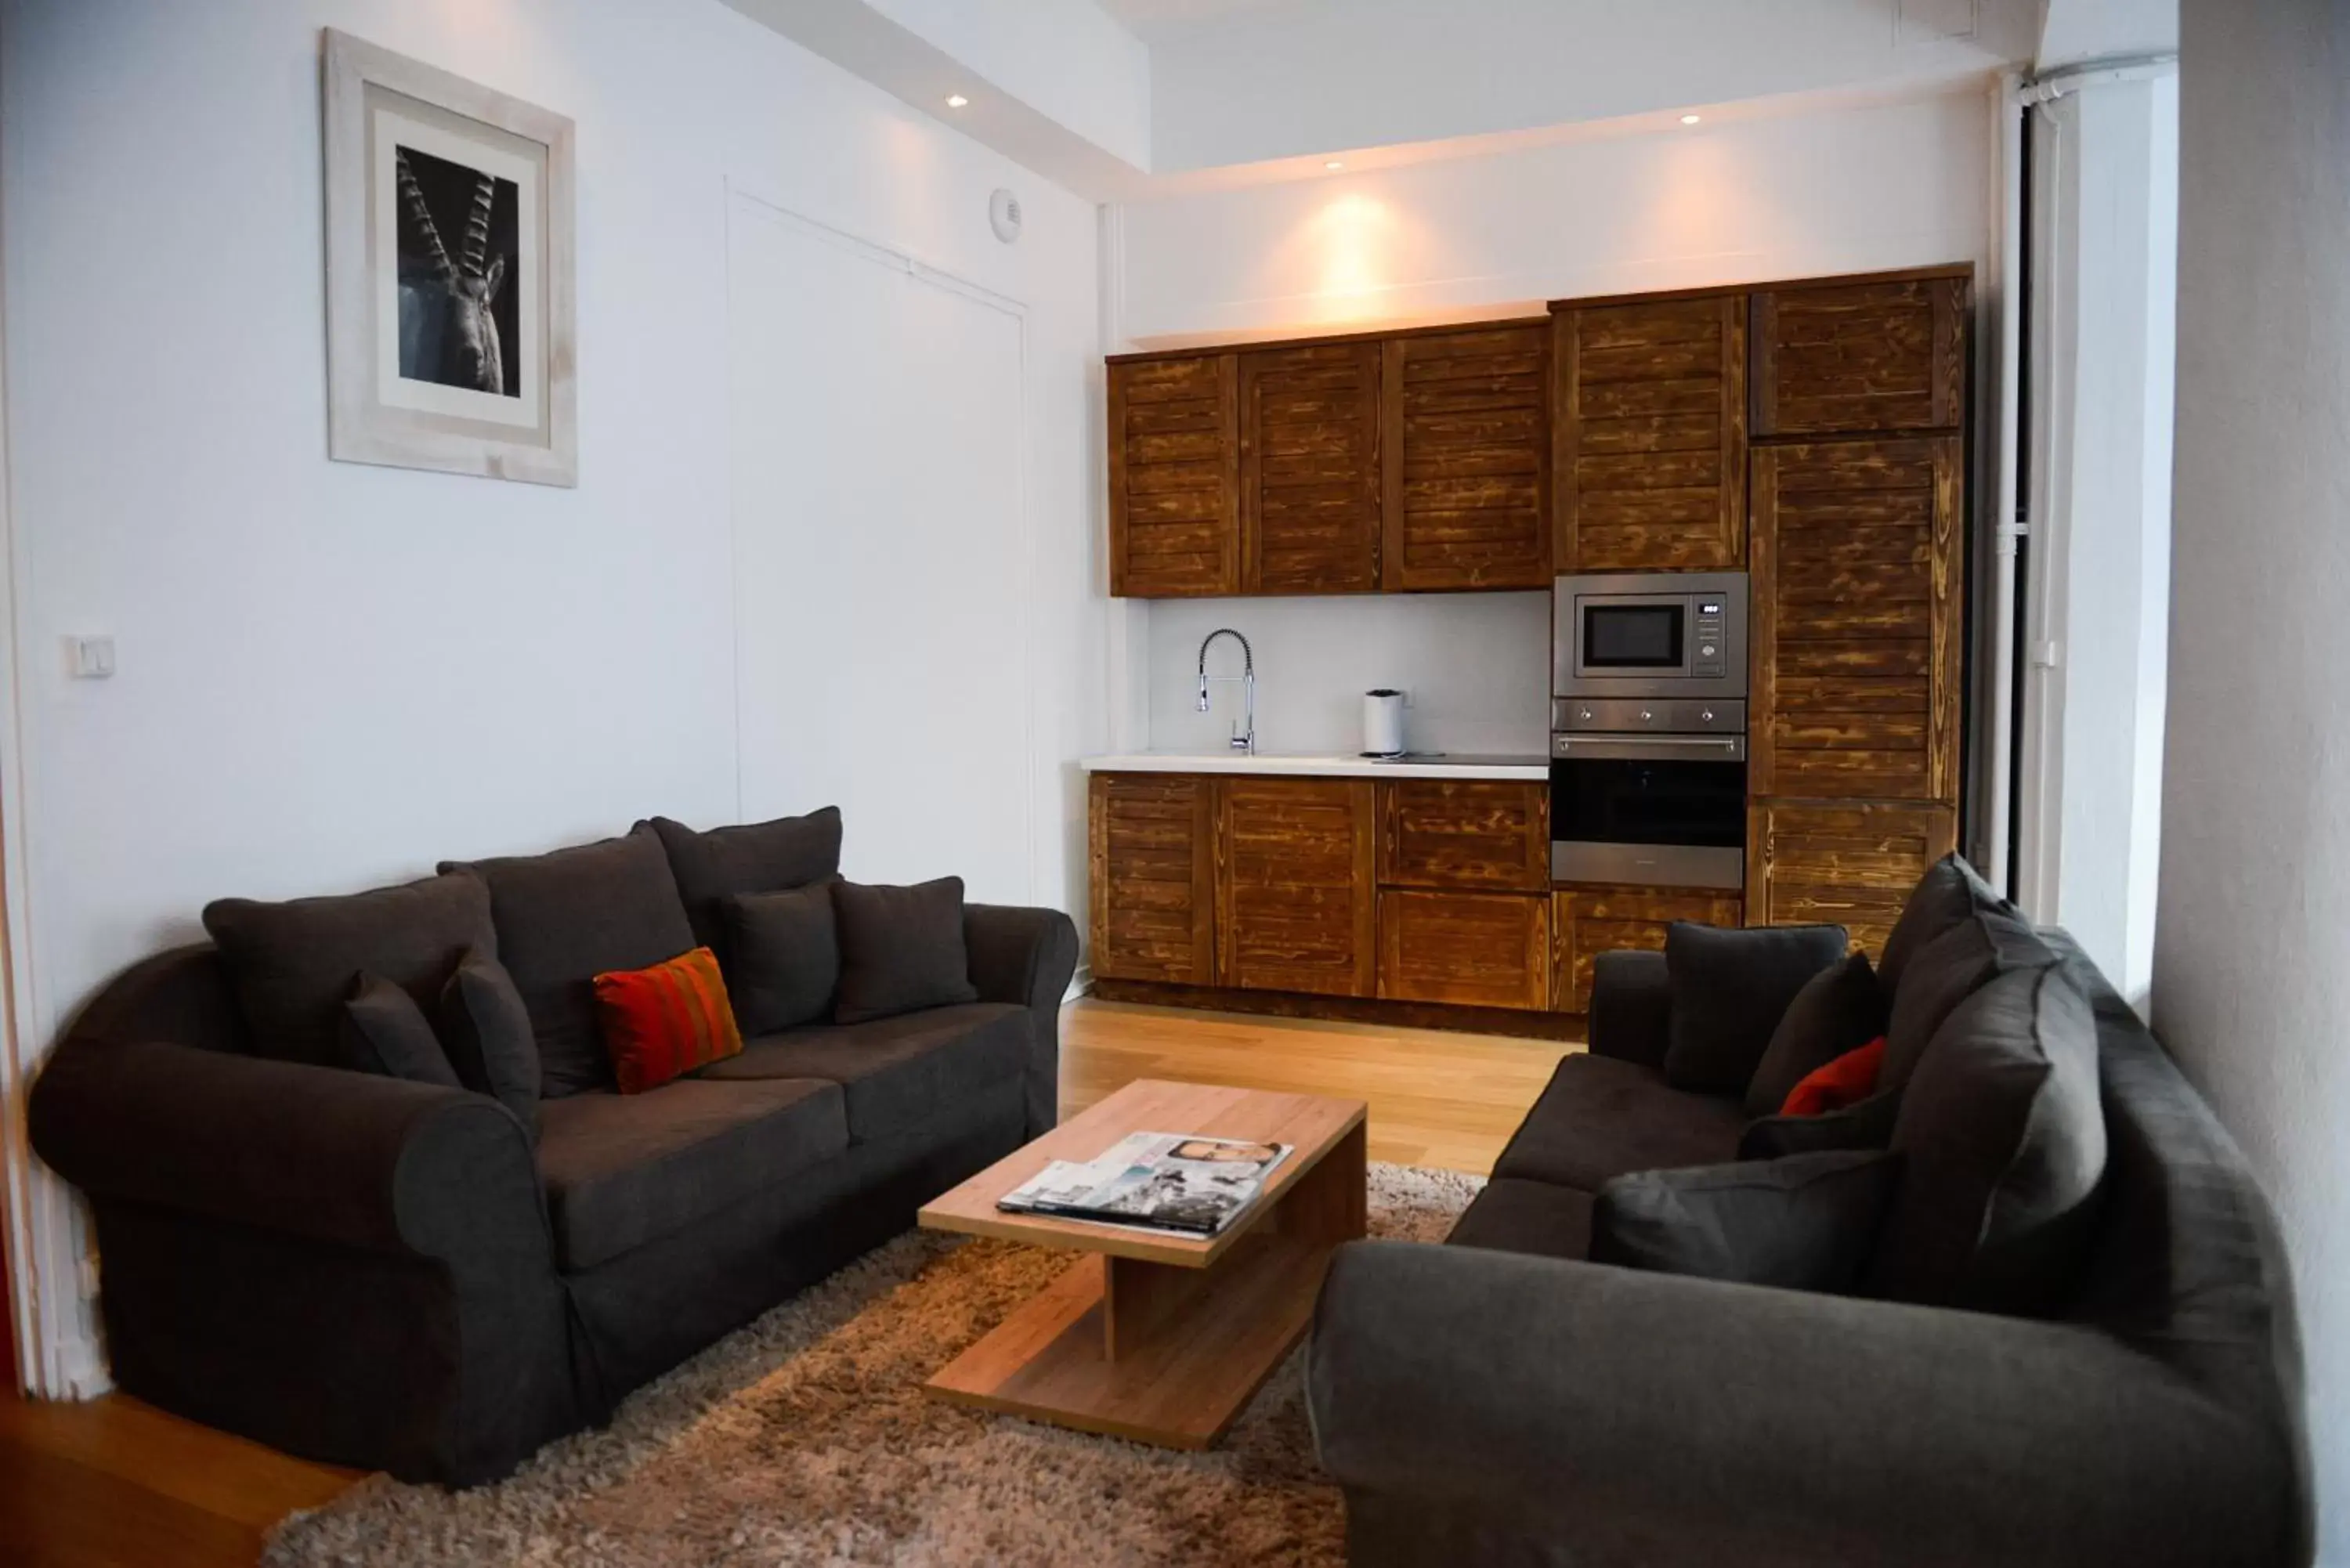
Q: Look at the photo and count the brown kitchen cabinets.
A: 12